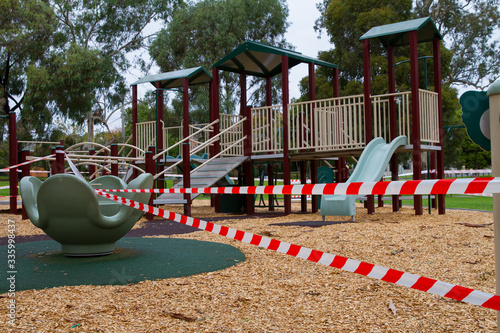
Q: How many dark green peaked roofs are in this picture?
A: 3